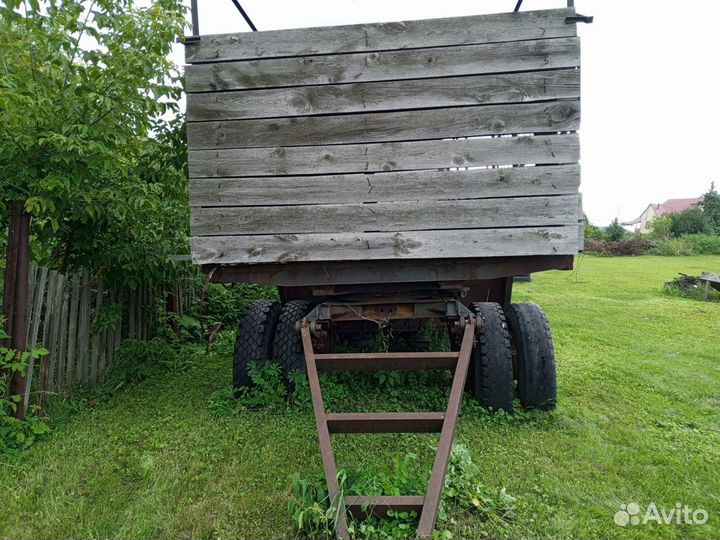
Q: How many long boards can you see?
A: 8